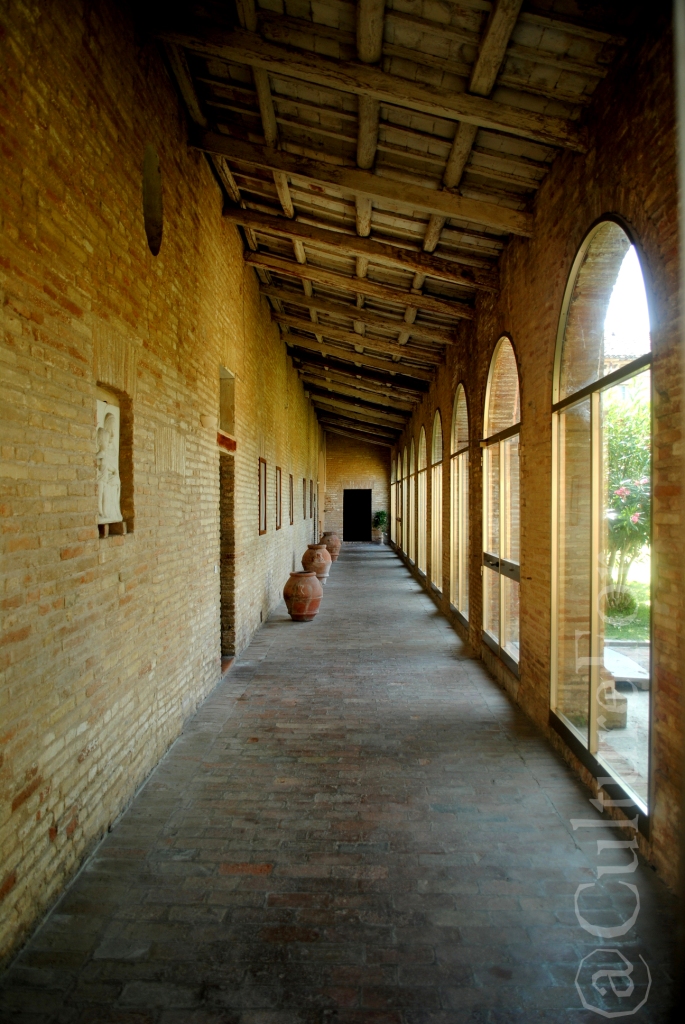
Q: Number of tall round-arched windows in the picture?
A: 9